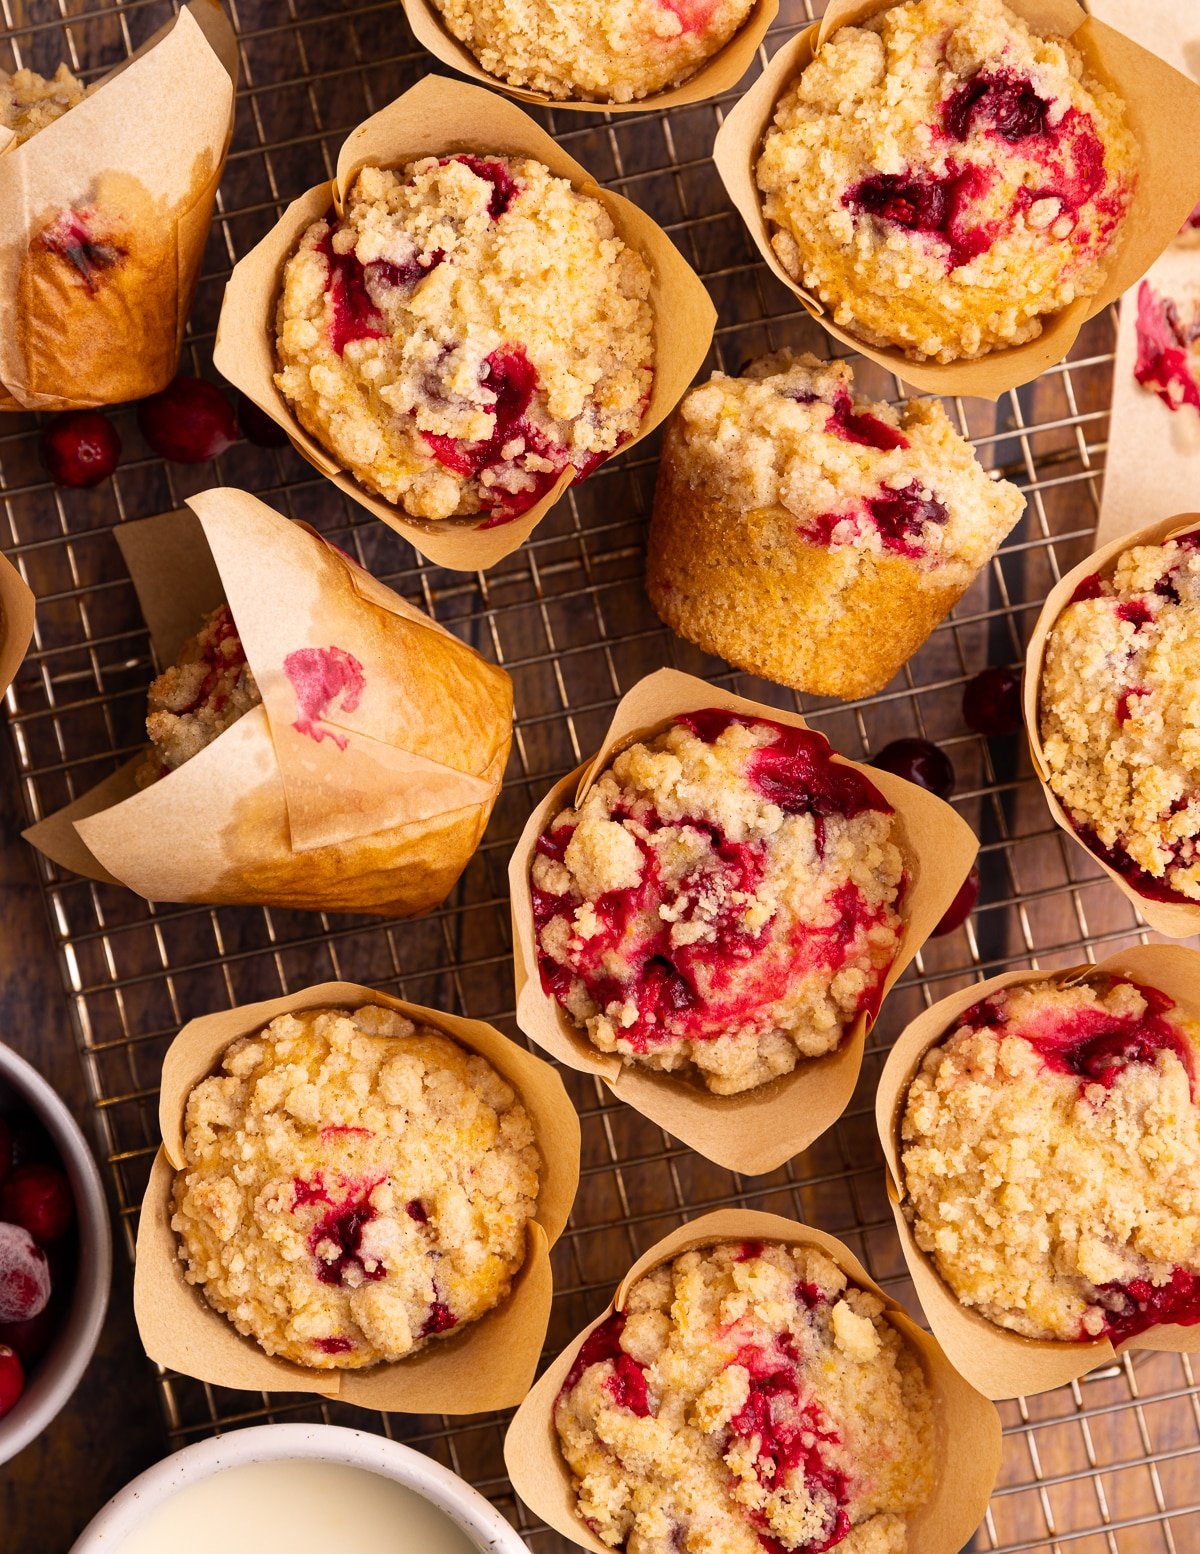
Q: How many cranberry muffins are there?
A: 11